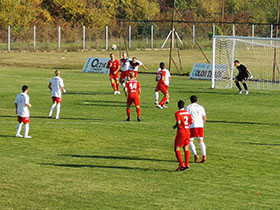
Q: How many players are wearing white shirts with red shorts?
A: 6